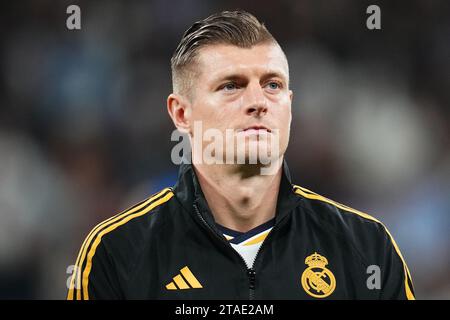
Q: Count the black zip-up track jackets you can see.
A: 1